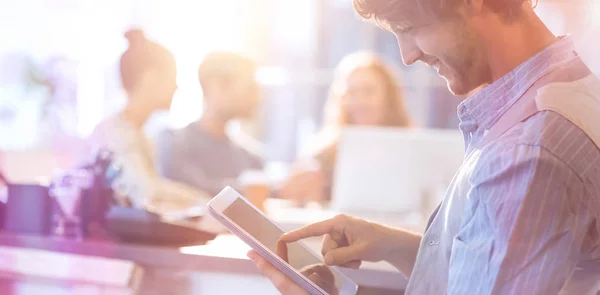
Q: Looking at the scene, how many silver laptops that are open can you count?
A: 1